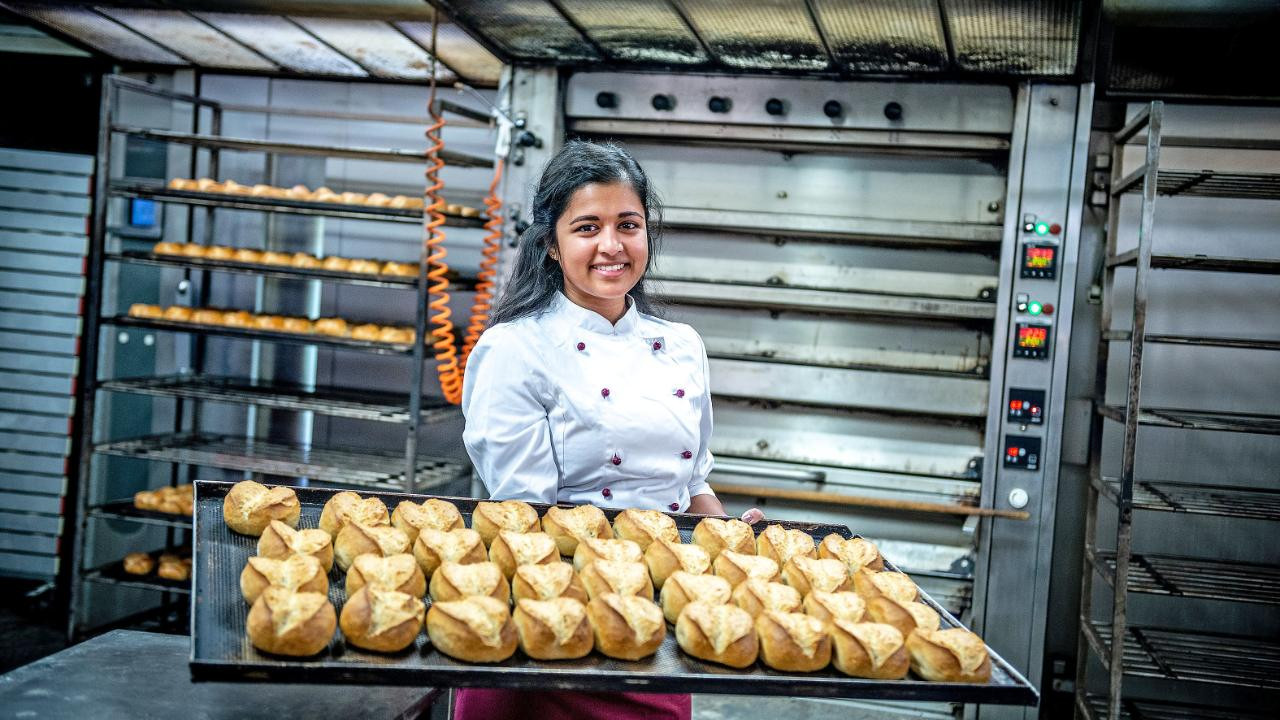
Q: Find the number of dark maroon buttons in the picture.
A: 8